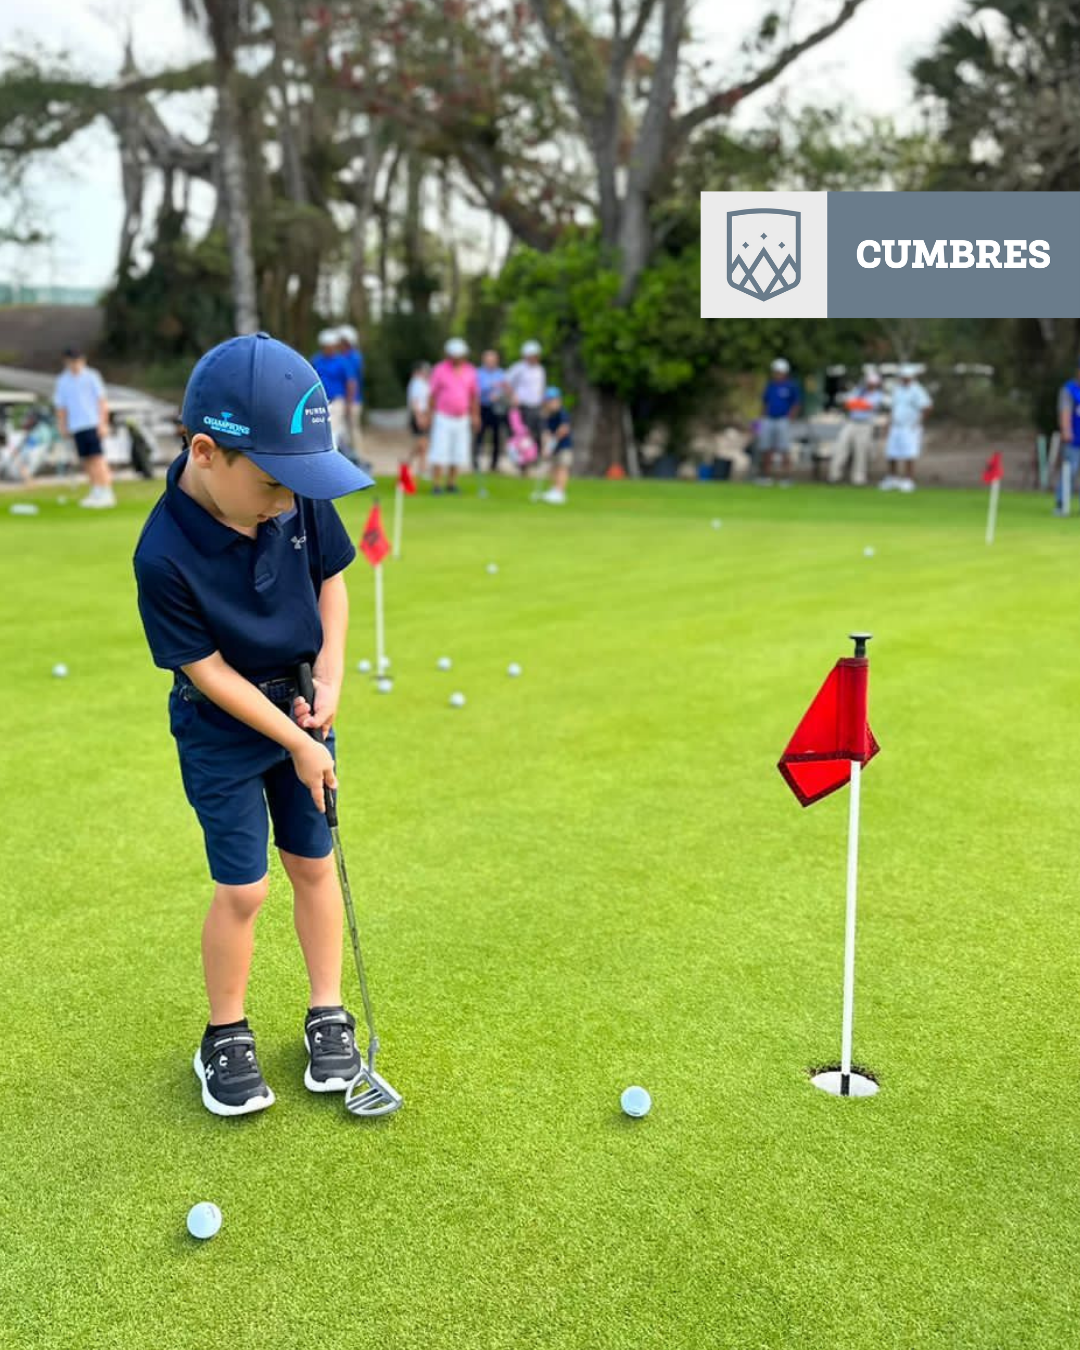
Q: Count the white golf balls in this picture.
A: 12